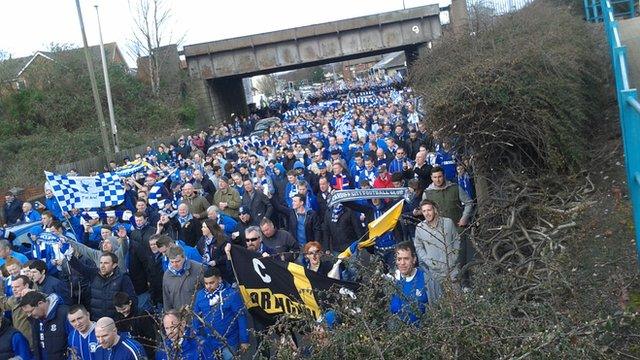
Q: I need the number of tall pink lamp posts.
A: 0